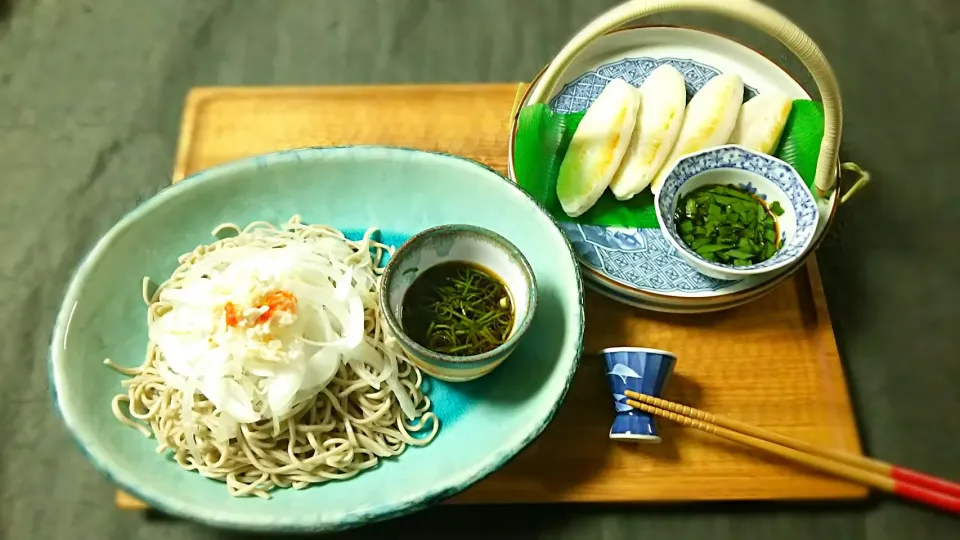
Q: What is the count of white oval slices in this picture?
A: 4